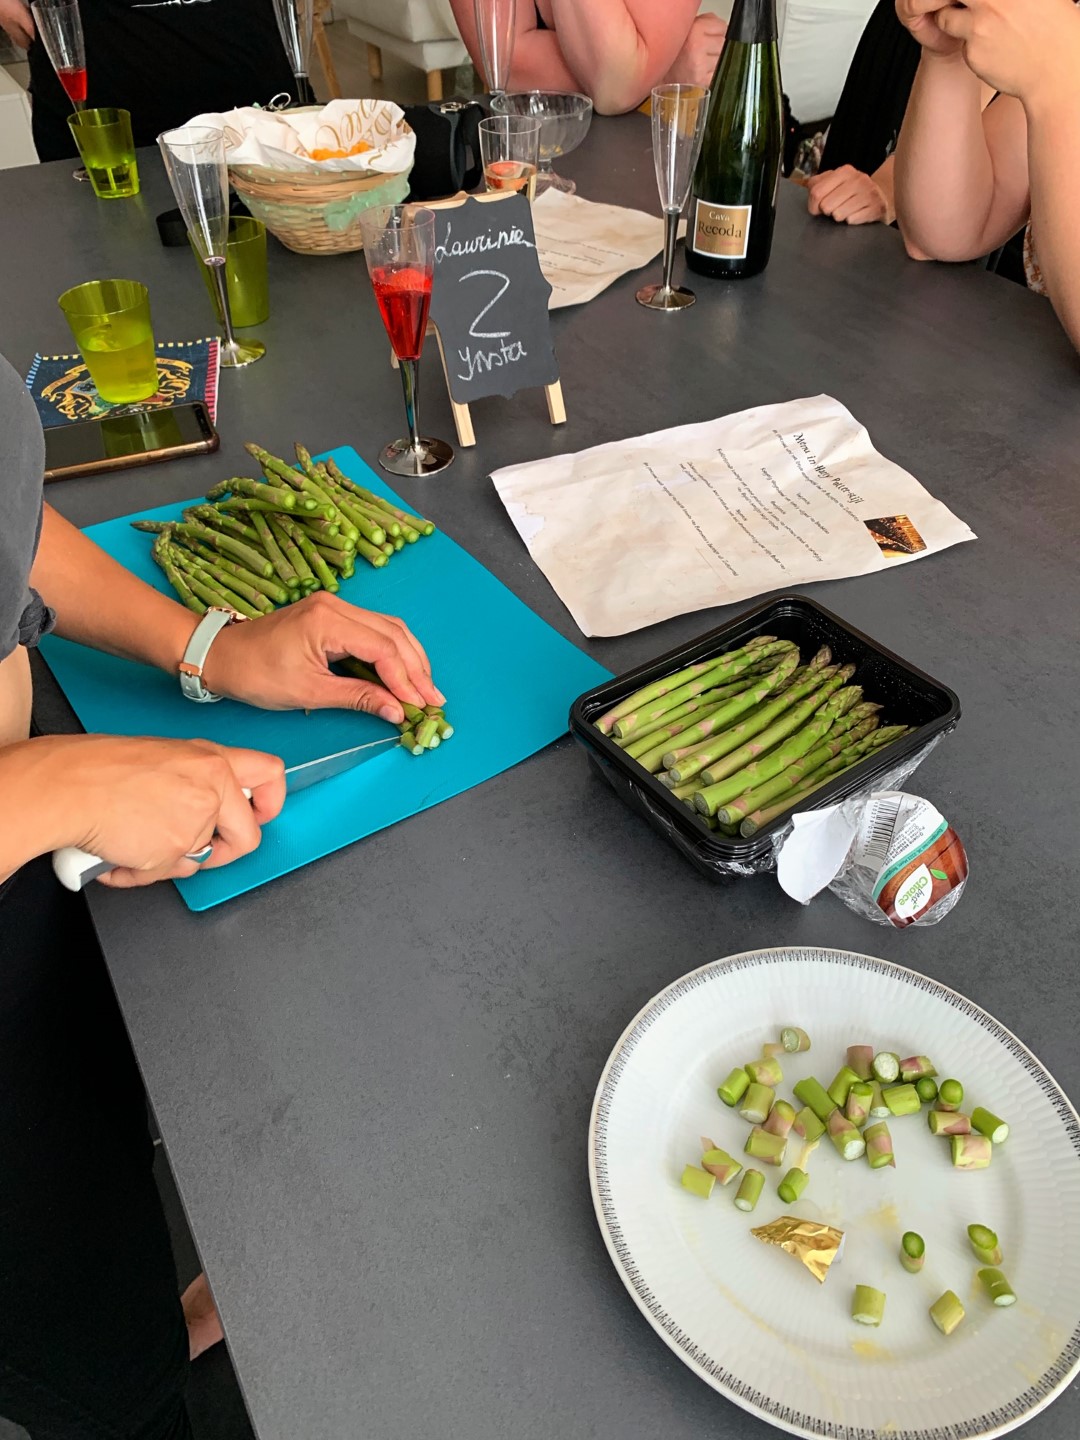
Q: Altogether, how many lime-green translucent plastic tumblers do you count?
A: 3